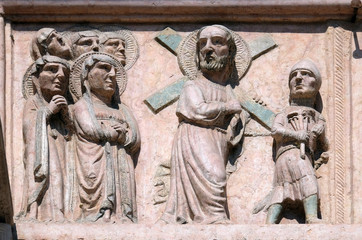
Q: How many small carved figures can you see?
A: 7